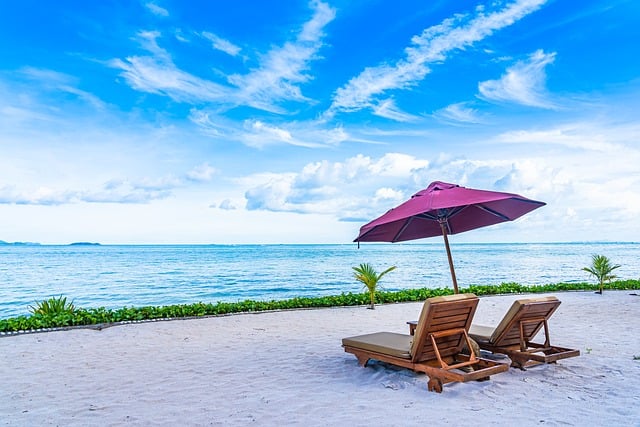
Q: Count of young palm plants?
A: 2